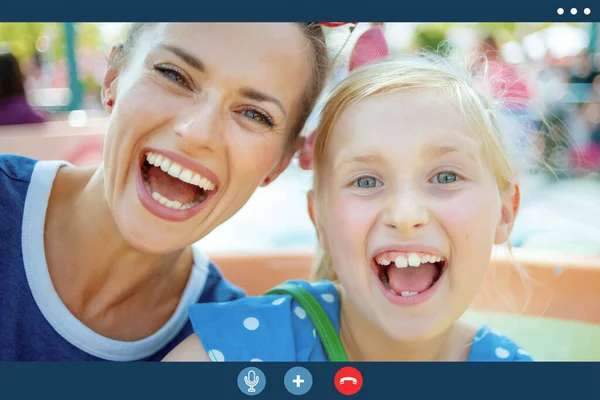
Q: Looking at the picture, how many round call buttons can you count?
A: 3